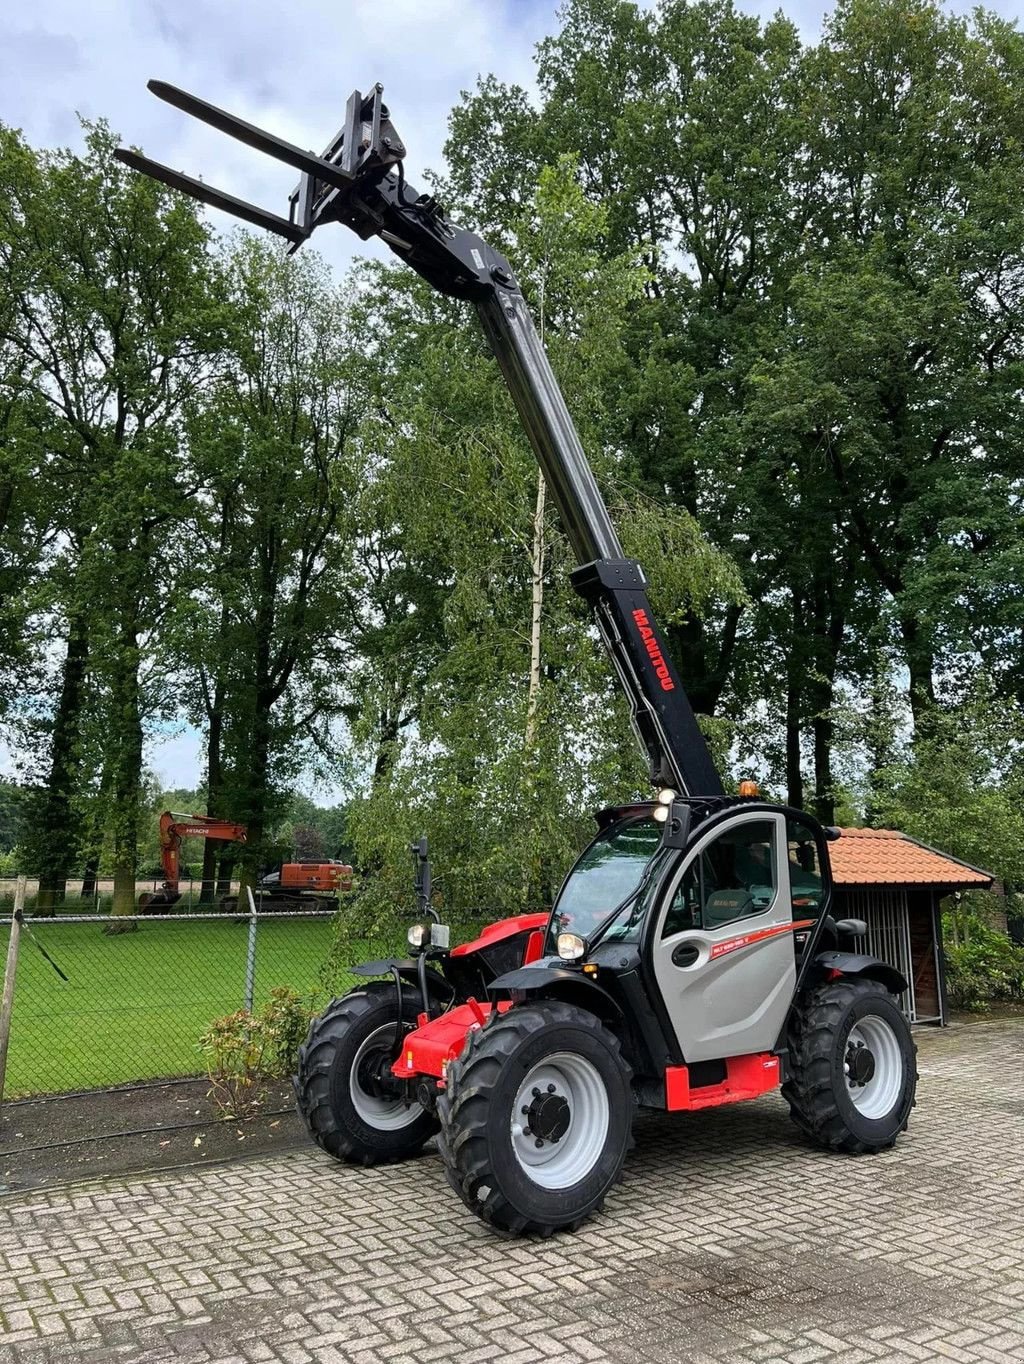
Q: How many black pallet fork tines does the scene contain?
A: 2